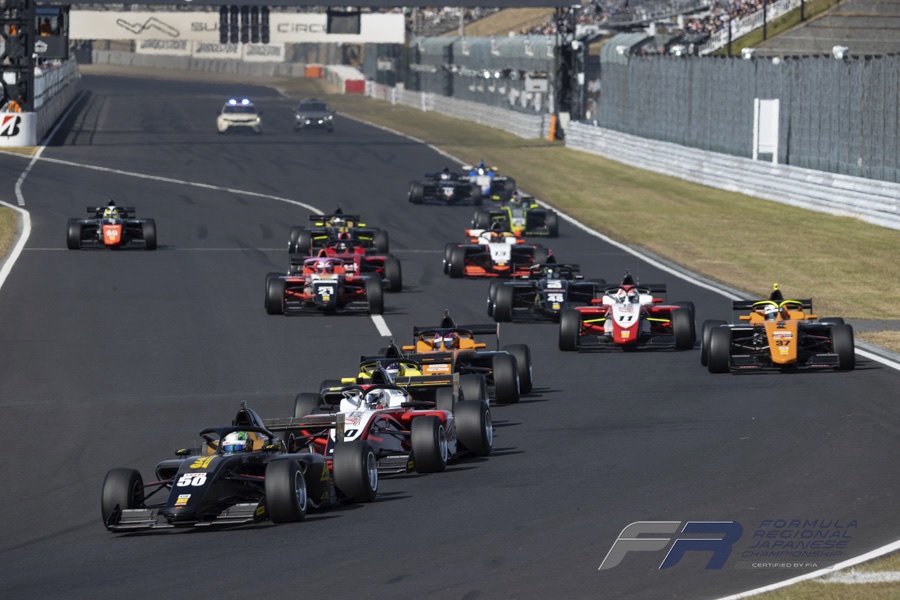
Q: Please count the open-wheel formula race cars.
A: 15